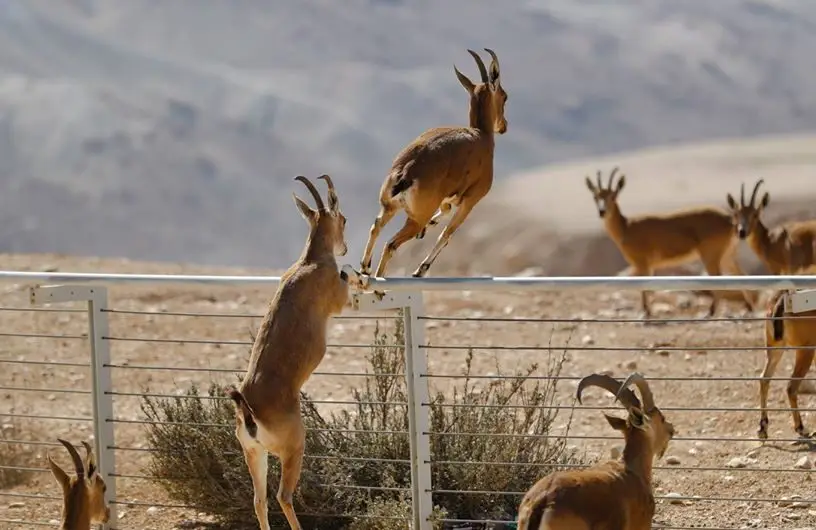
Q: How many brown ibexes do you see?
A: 7